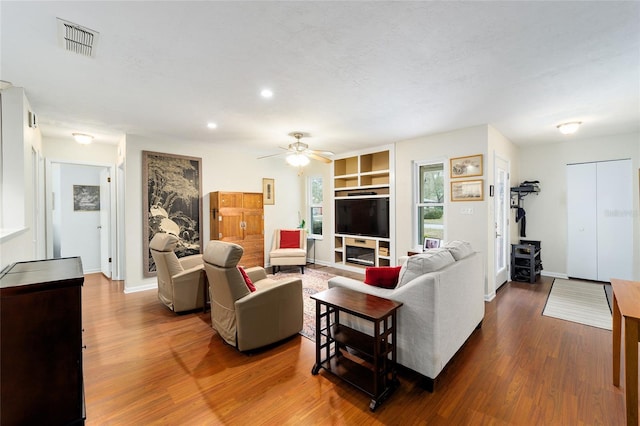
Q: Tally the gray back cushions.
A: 2